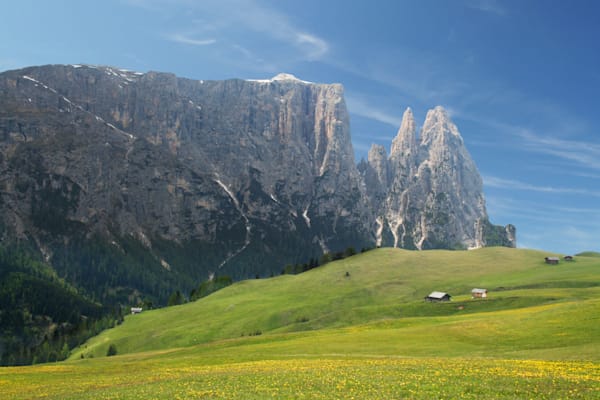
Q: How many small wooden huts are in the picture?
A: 5